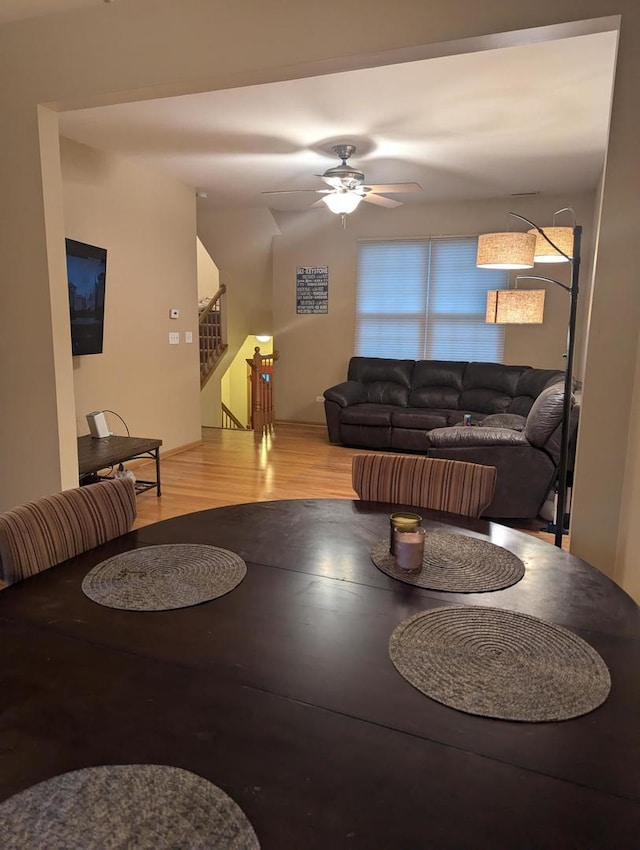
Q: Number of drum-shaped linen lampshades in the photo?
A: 3